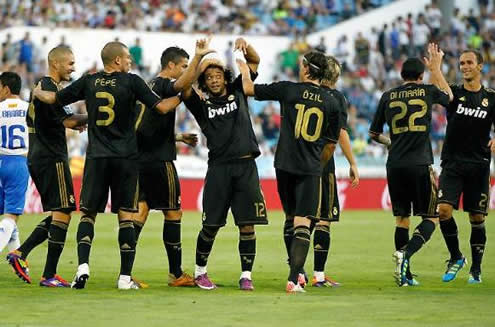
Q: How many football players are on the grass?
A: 9